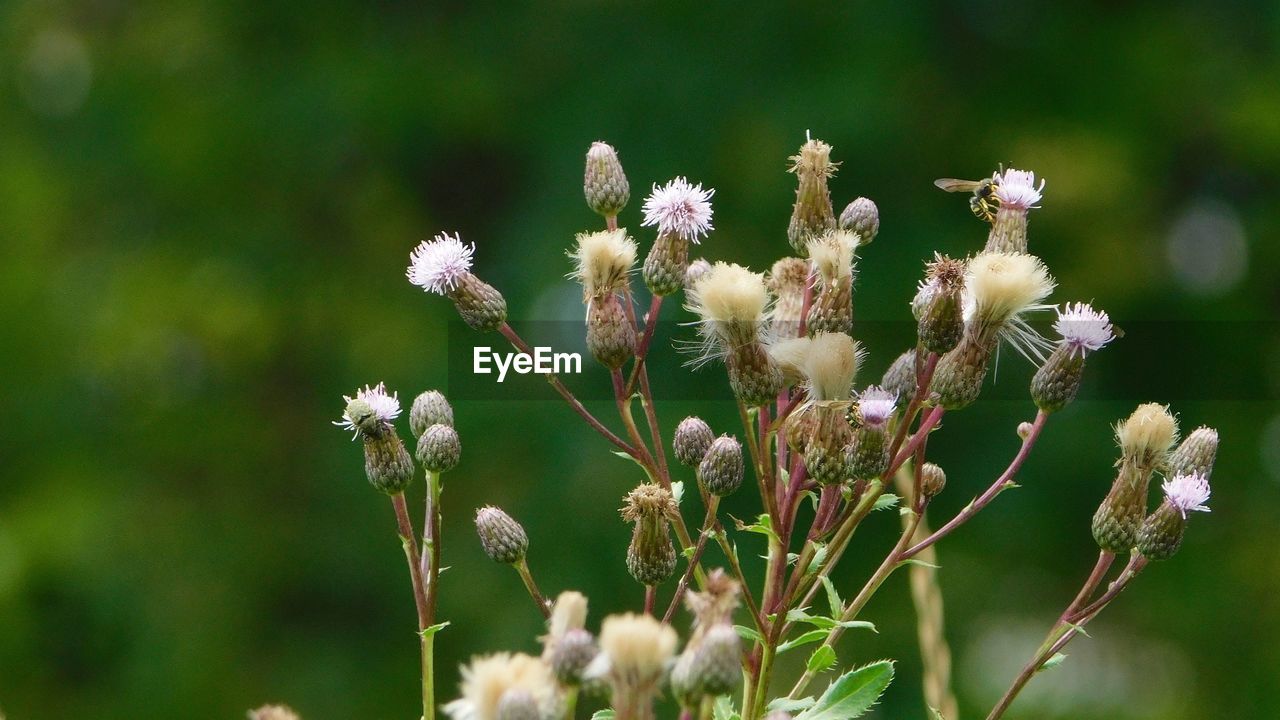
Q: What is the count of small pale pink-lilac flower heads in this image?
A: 7